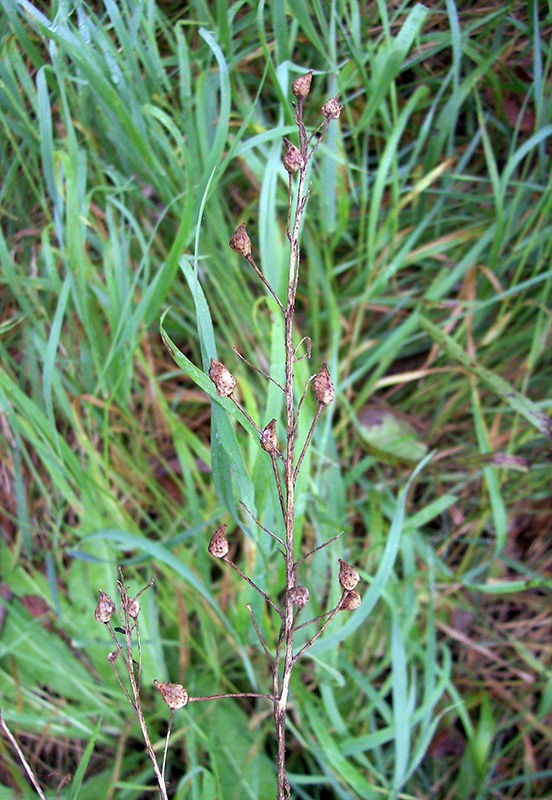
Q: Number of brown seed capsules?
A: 15